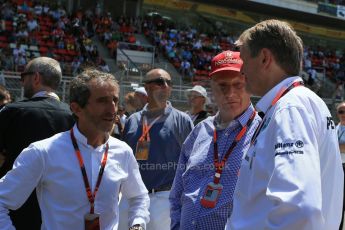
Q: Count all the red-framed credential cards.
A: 2